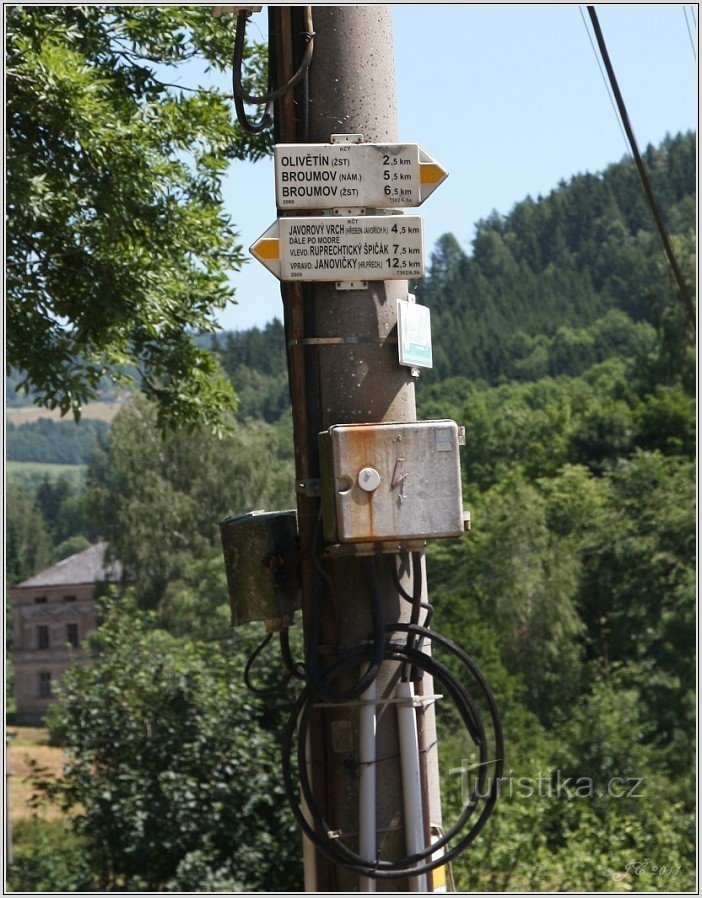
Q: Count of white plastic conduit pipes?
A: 2